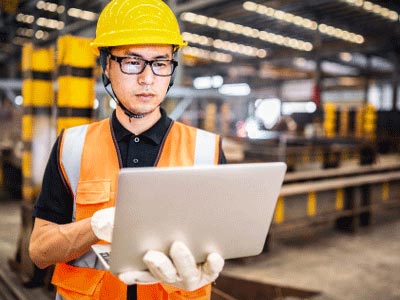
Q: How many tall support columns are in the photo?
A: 2